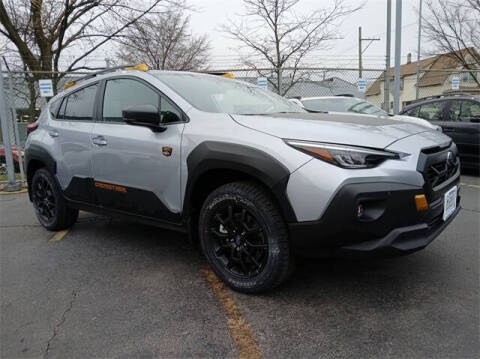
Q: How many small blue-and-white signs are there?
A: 4